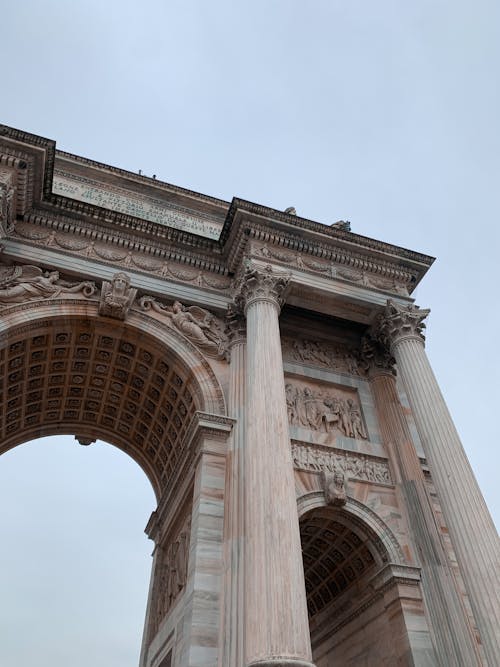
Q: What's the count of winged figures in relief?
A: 2